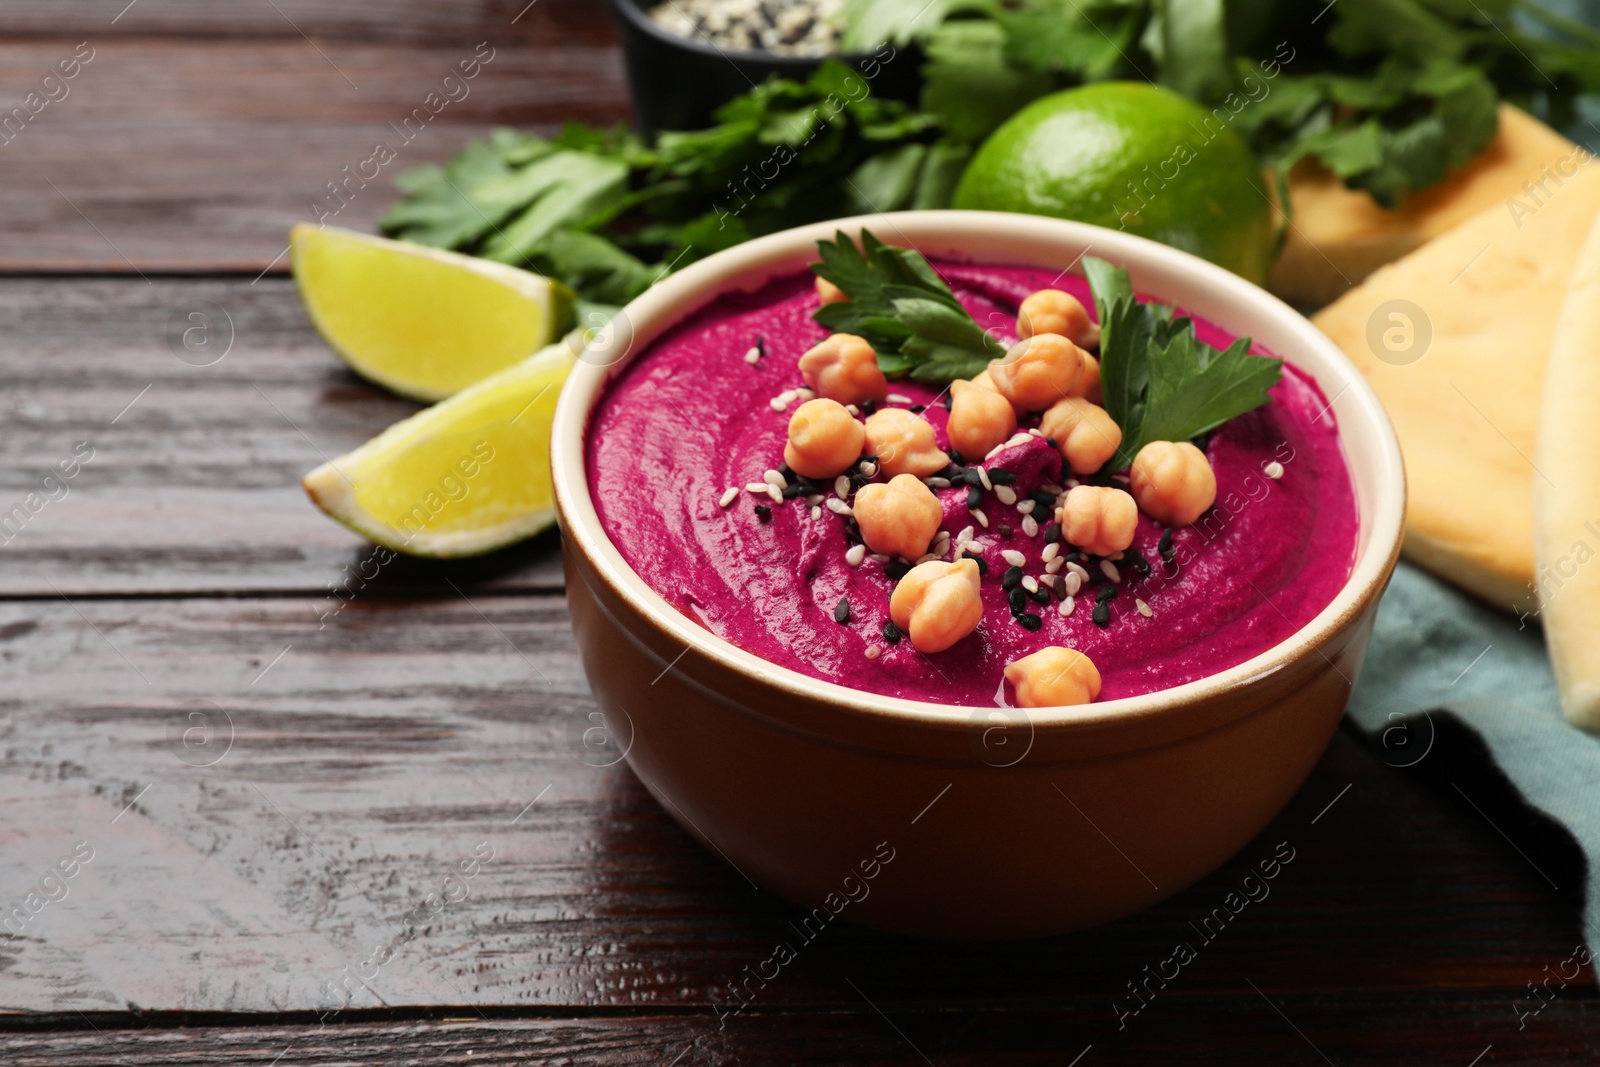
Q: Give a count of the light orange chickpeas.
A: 15